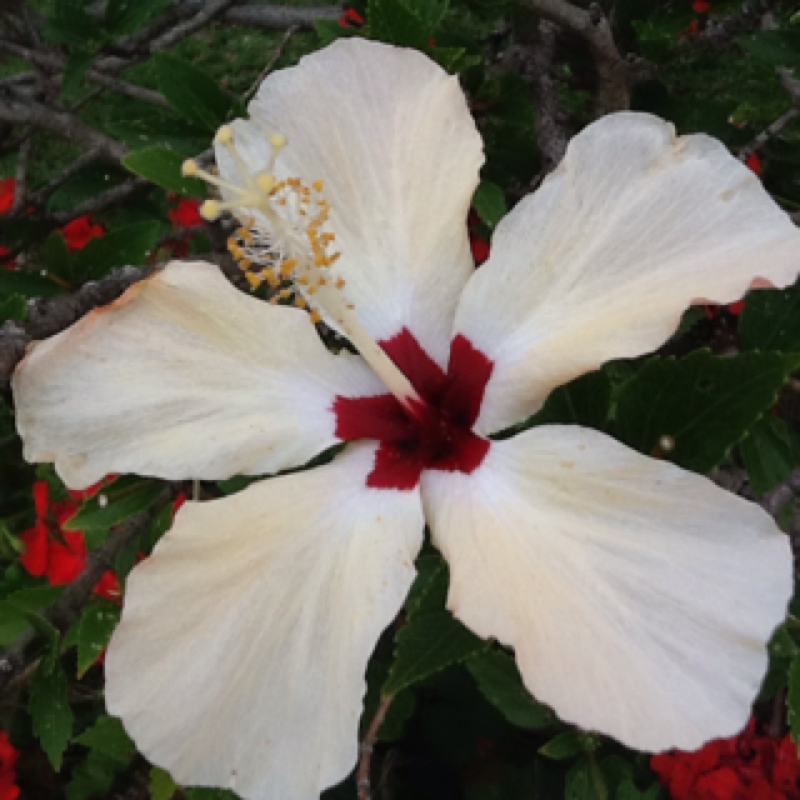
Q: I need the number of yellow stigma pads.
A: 5